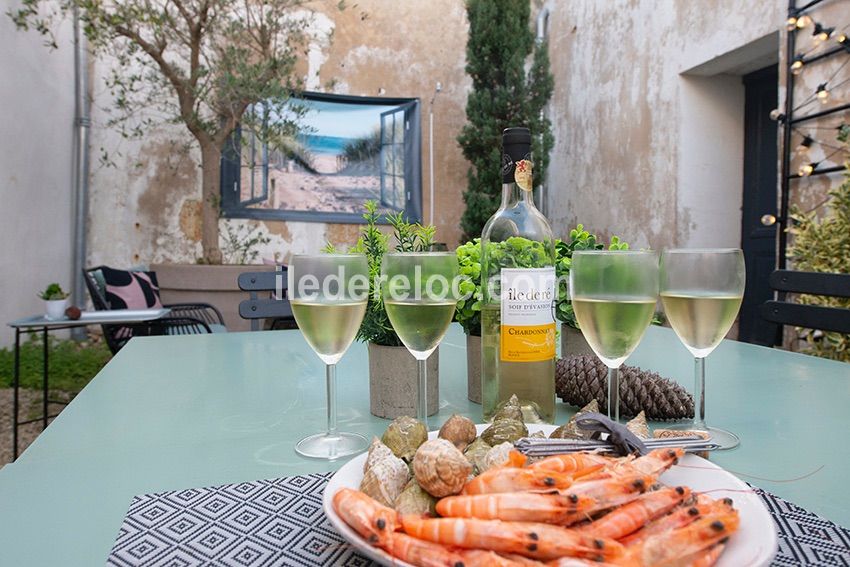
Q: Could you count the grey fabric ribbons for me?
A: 1